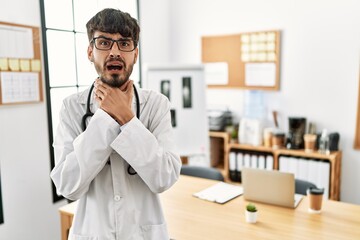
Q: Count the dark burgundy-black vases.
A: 0